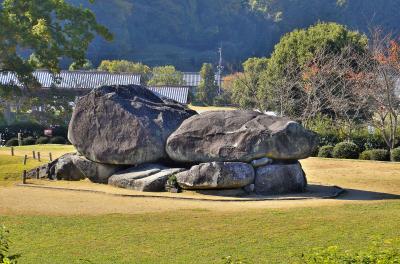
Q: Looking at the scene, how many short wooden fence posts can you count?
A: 7